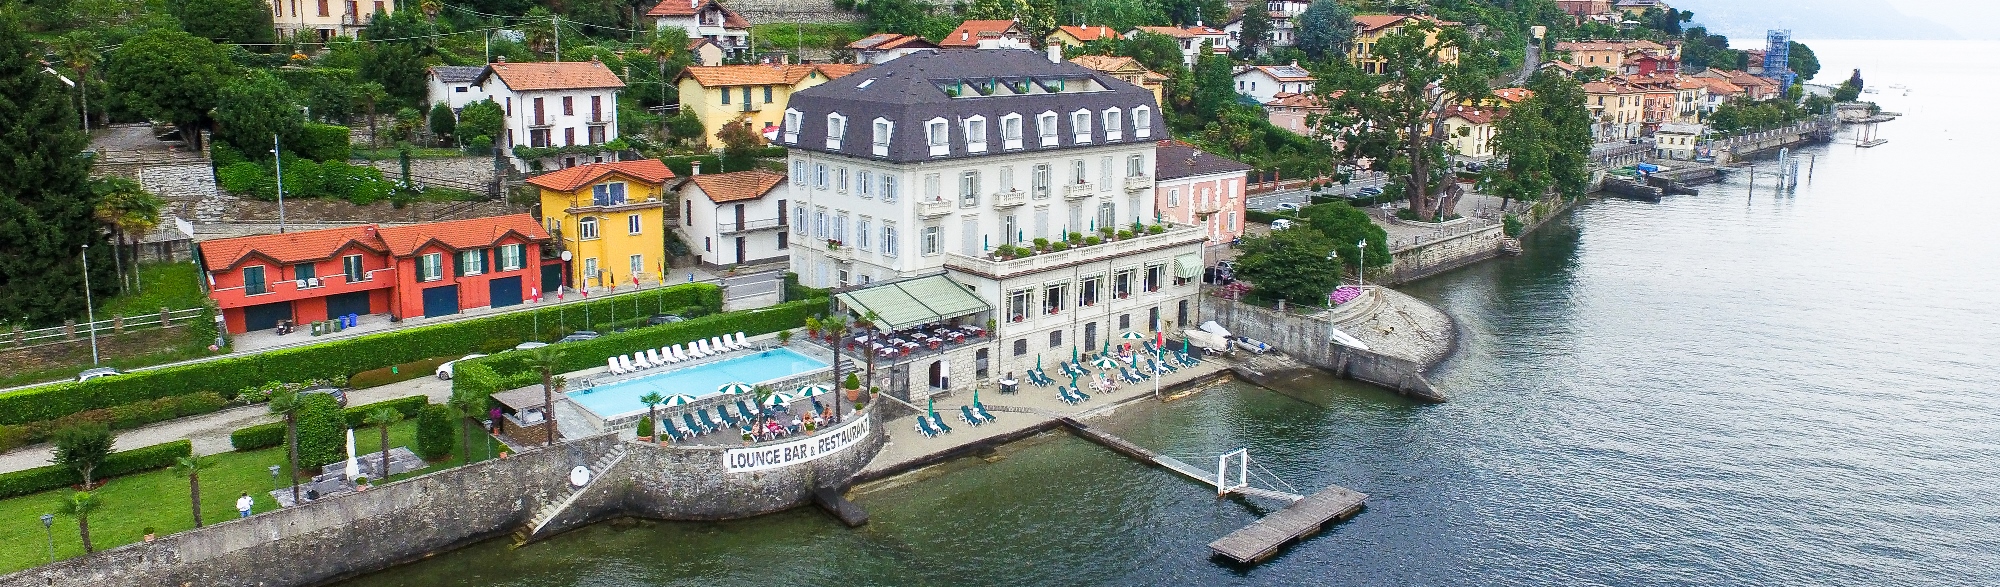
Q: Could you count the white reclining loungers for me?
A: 11